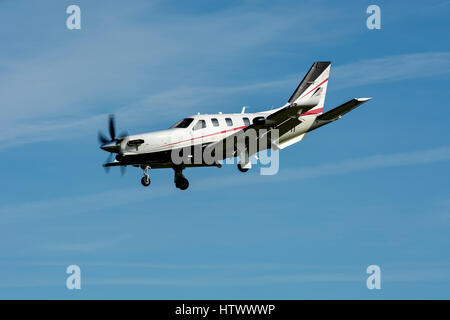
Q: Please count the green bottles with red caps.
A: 0